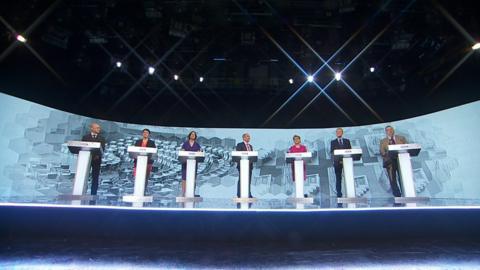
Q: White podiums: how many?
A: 7